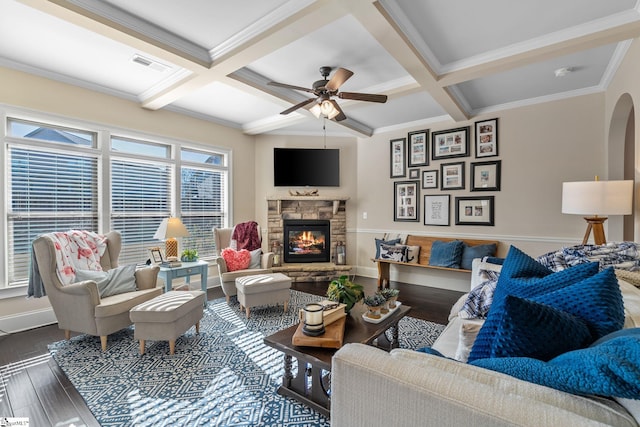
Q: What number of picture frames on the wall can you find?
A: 11